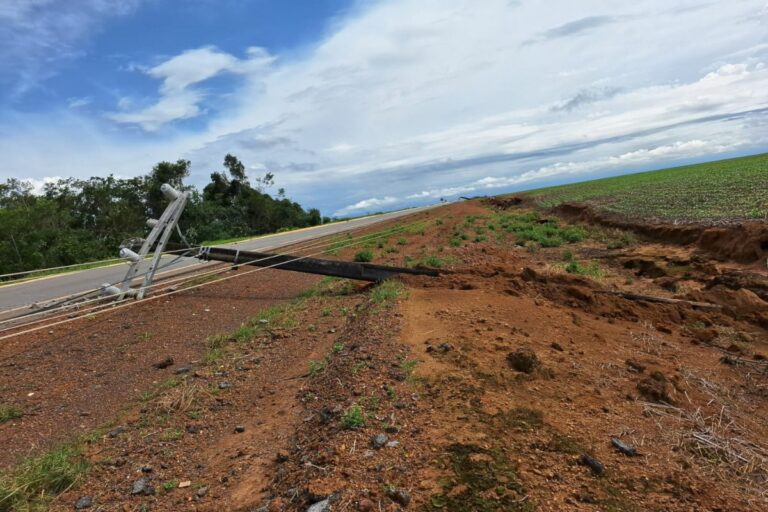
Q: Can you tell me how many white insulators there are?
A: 4